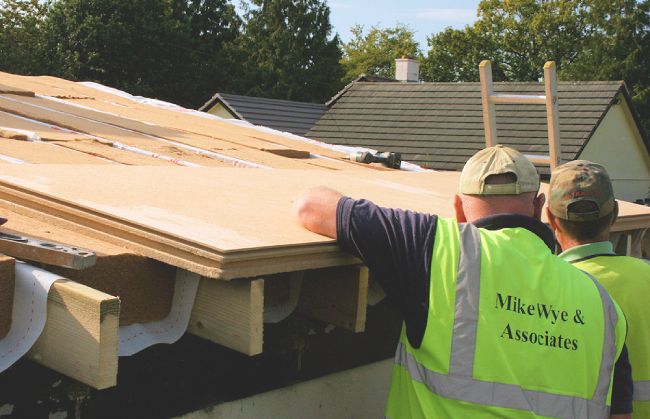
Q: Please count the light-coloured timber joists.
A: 3